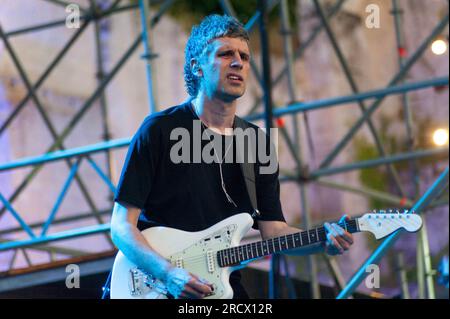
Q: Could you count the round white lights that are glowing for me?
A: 2